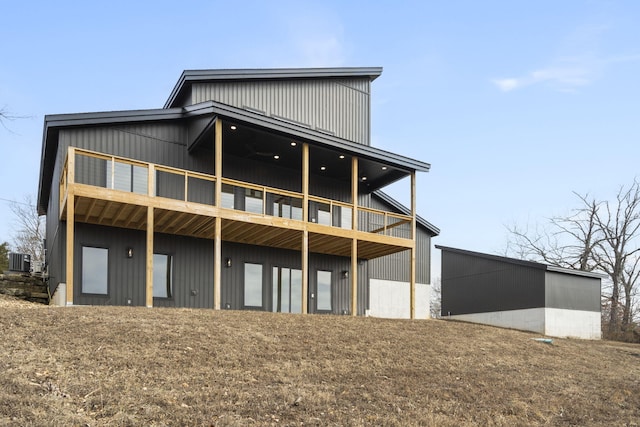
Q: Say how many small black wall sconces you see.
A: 3